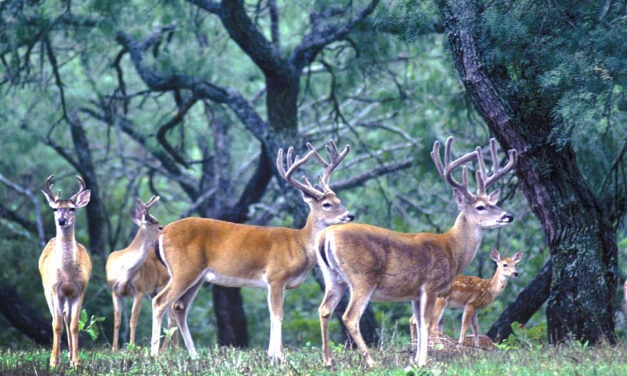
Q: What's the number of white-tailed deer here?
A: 5